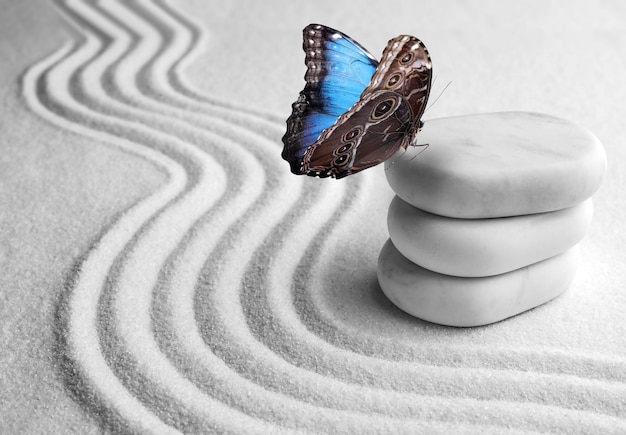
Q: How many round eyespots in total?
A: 6